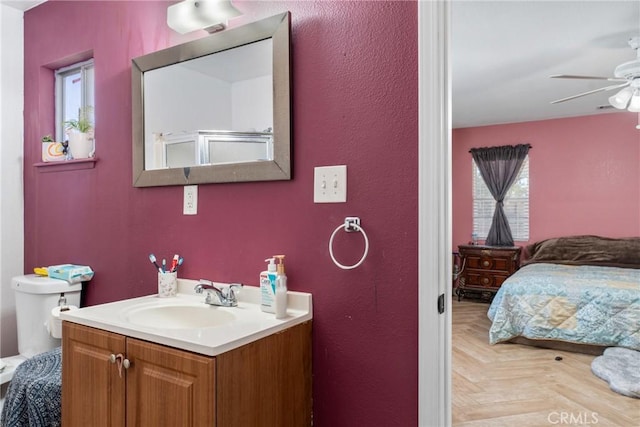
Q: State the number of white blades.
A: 2